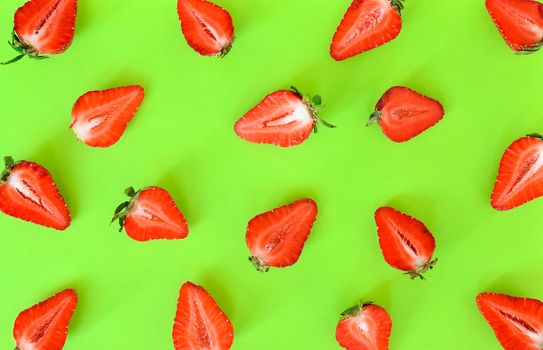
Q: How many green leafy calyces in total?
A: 12